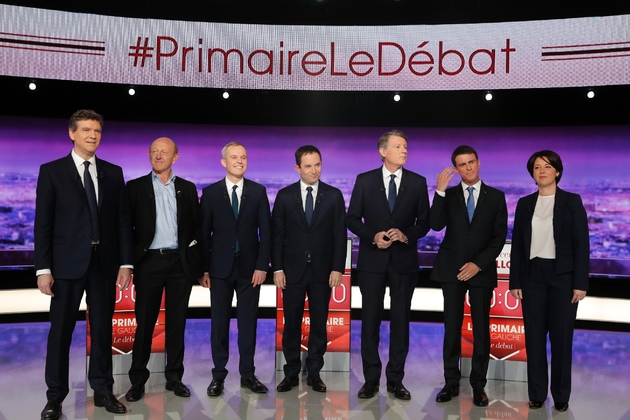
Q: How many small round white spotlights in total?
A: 6